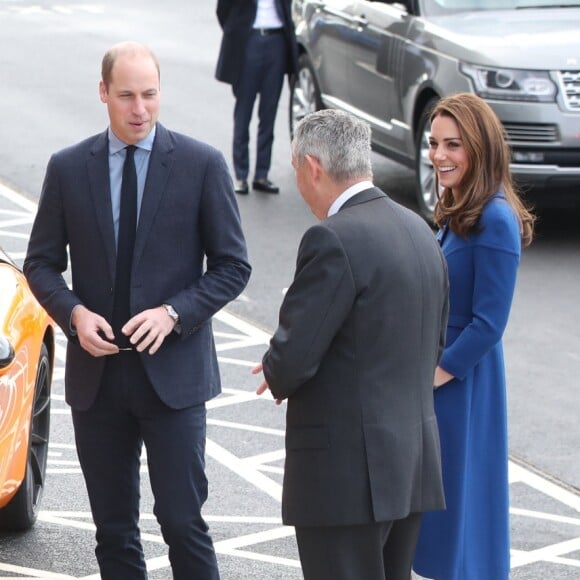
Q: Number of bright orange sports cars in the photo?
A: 1